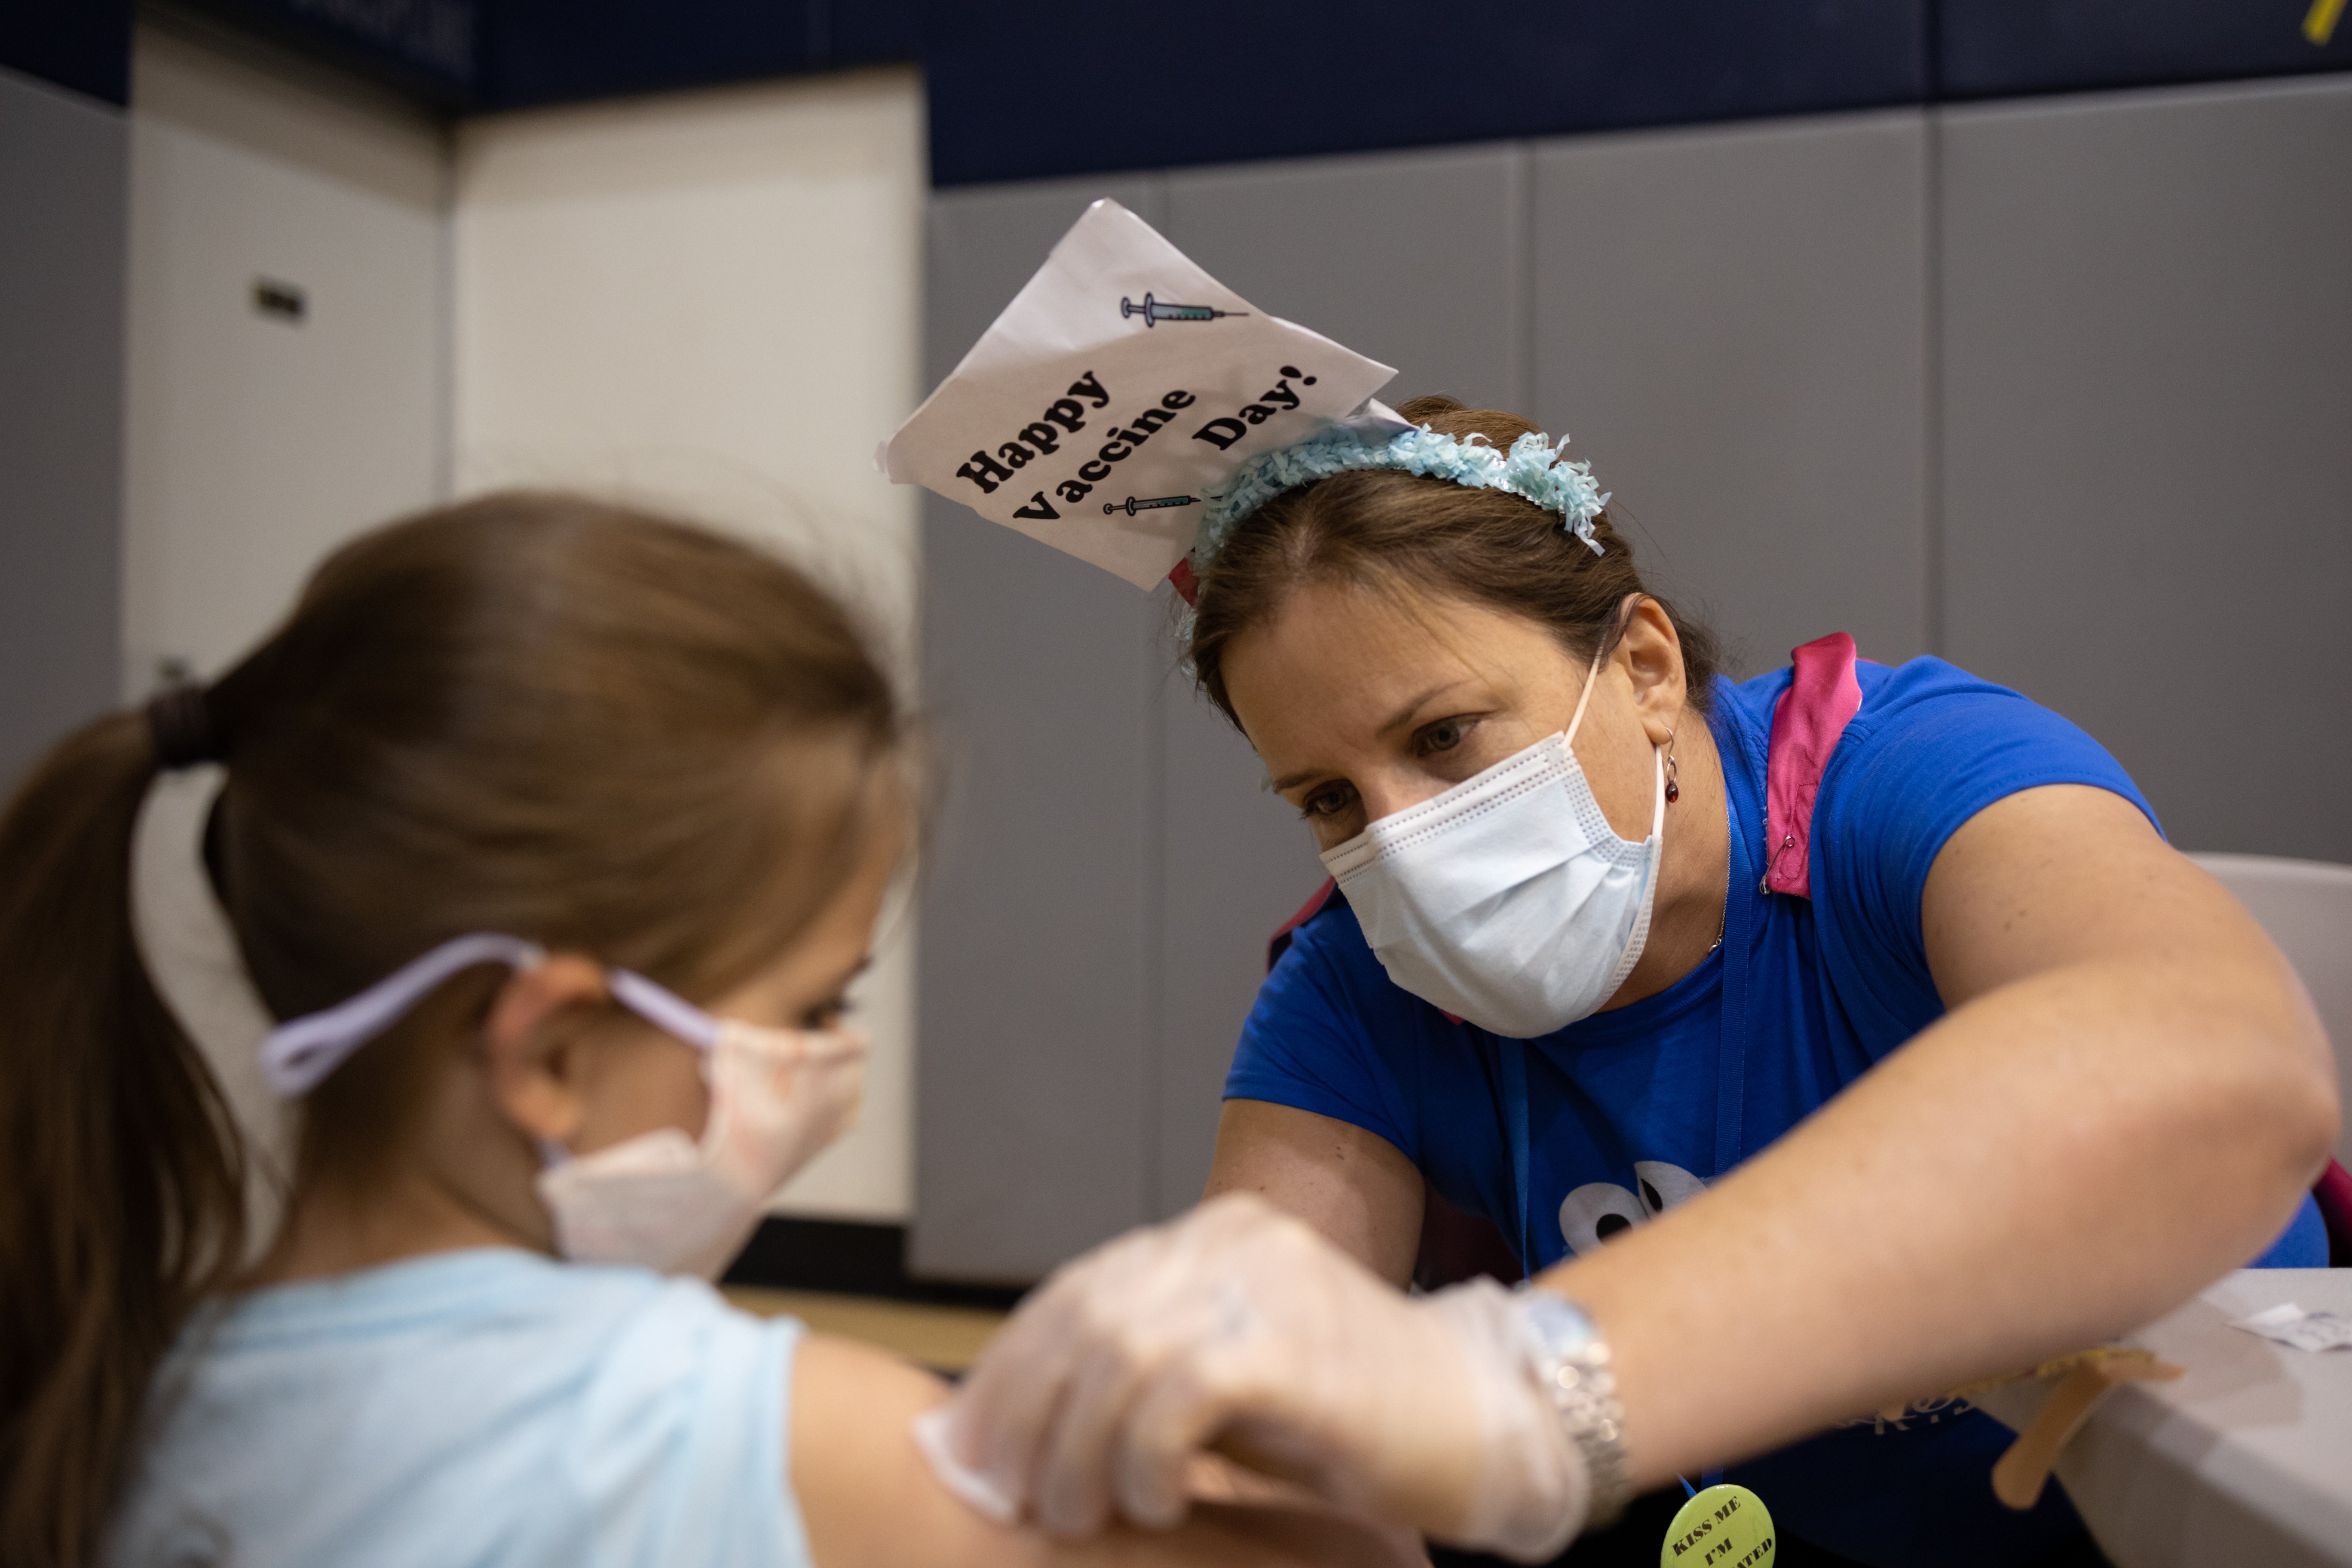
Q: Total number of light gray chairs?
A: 1